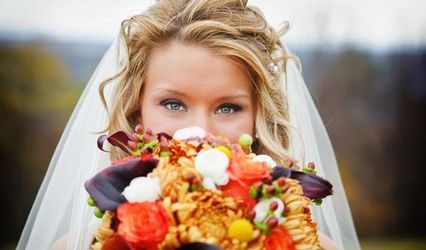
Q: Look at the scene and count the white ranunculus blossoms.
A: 5